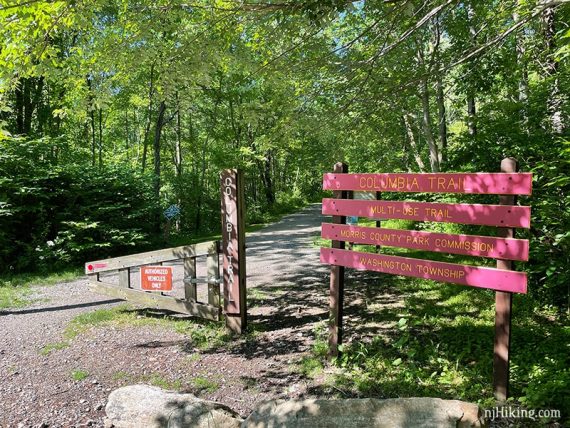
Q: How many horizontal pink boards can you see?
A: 4